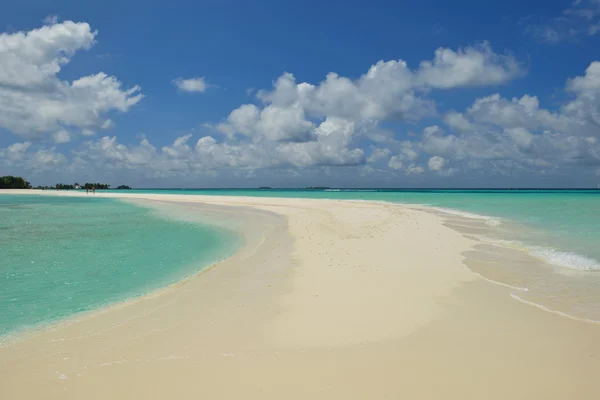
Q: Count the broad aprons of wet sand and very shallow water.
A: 2